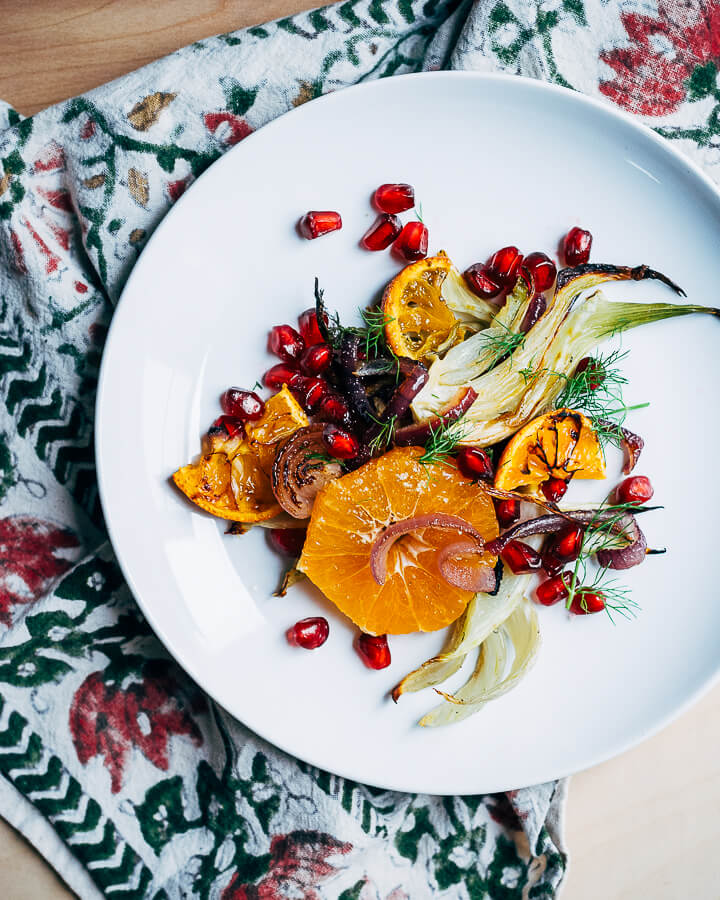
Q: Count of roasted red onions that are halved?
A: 1